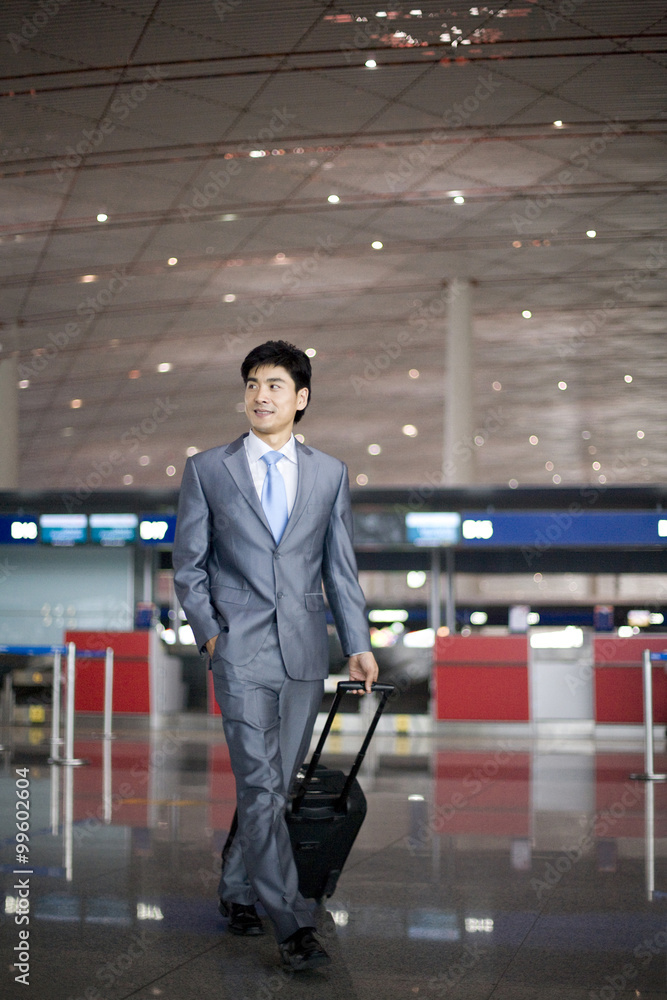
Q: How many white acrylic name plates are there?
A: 0